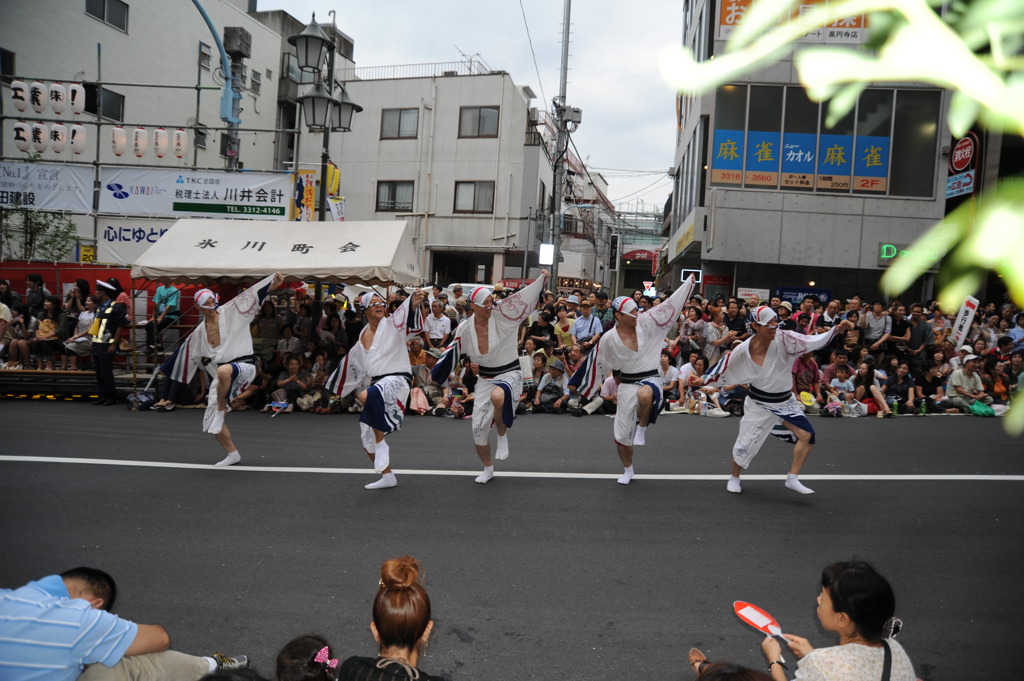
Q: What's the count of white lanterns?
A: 12